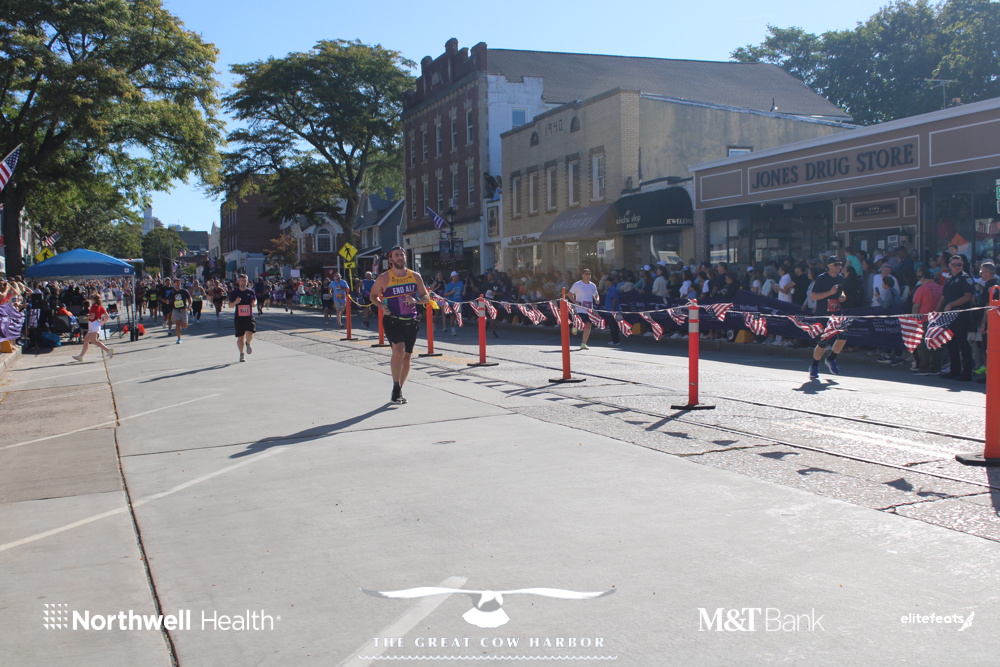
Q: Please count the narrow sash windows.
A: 15